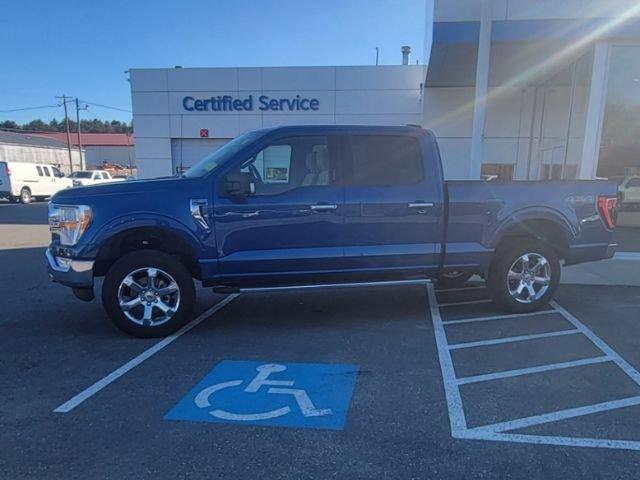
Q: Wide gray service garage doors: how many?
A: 1